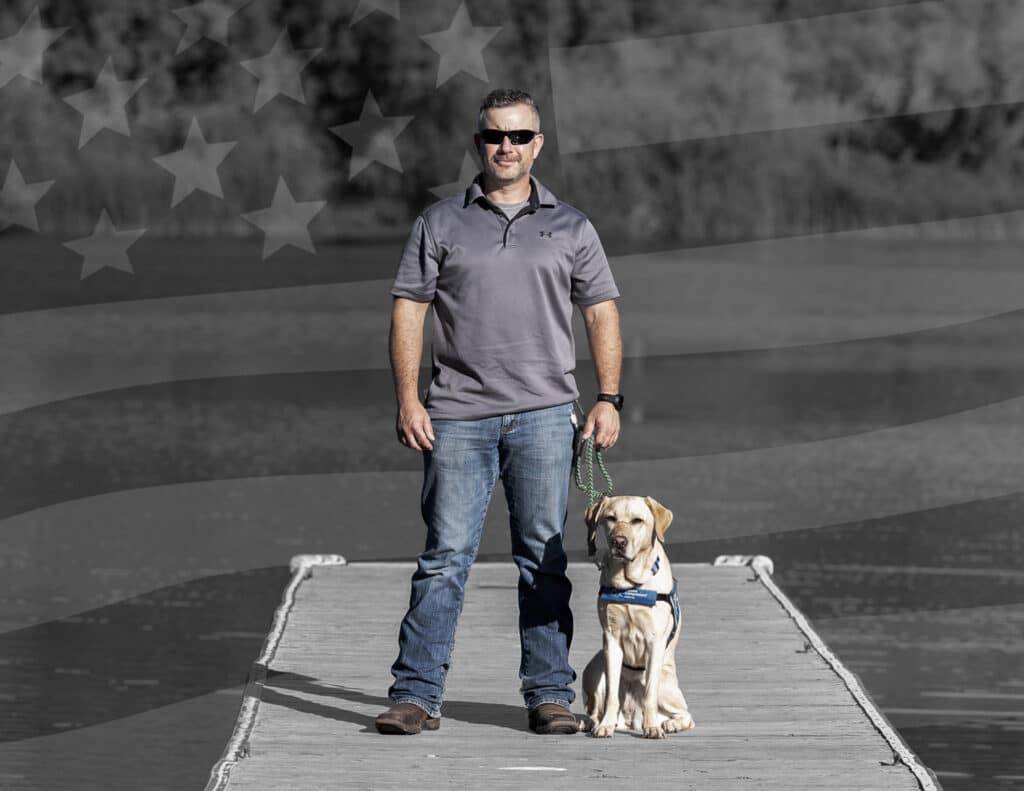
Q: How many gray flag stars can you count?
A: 12